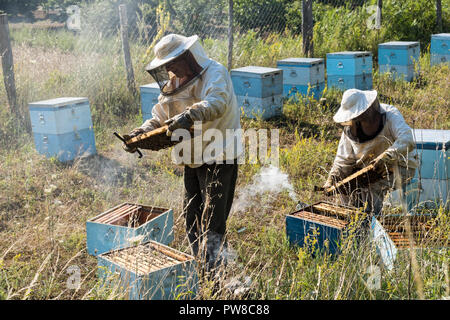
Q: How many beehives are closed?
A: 8